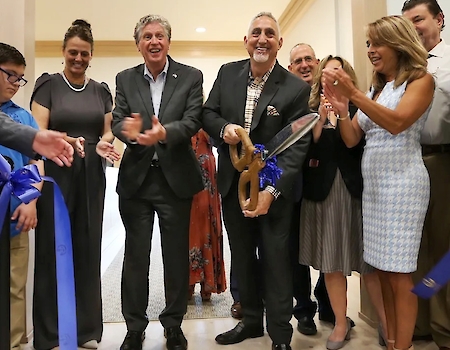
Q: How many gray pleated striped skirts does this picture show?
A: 1